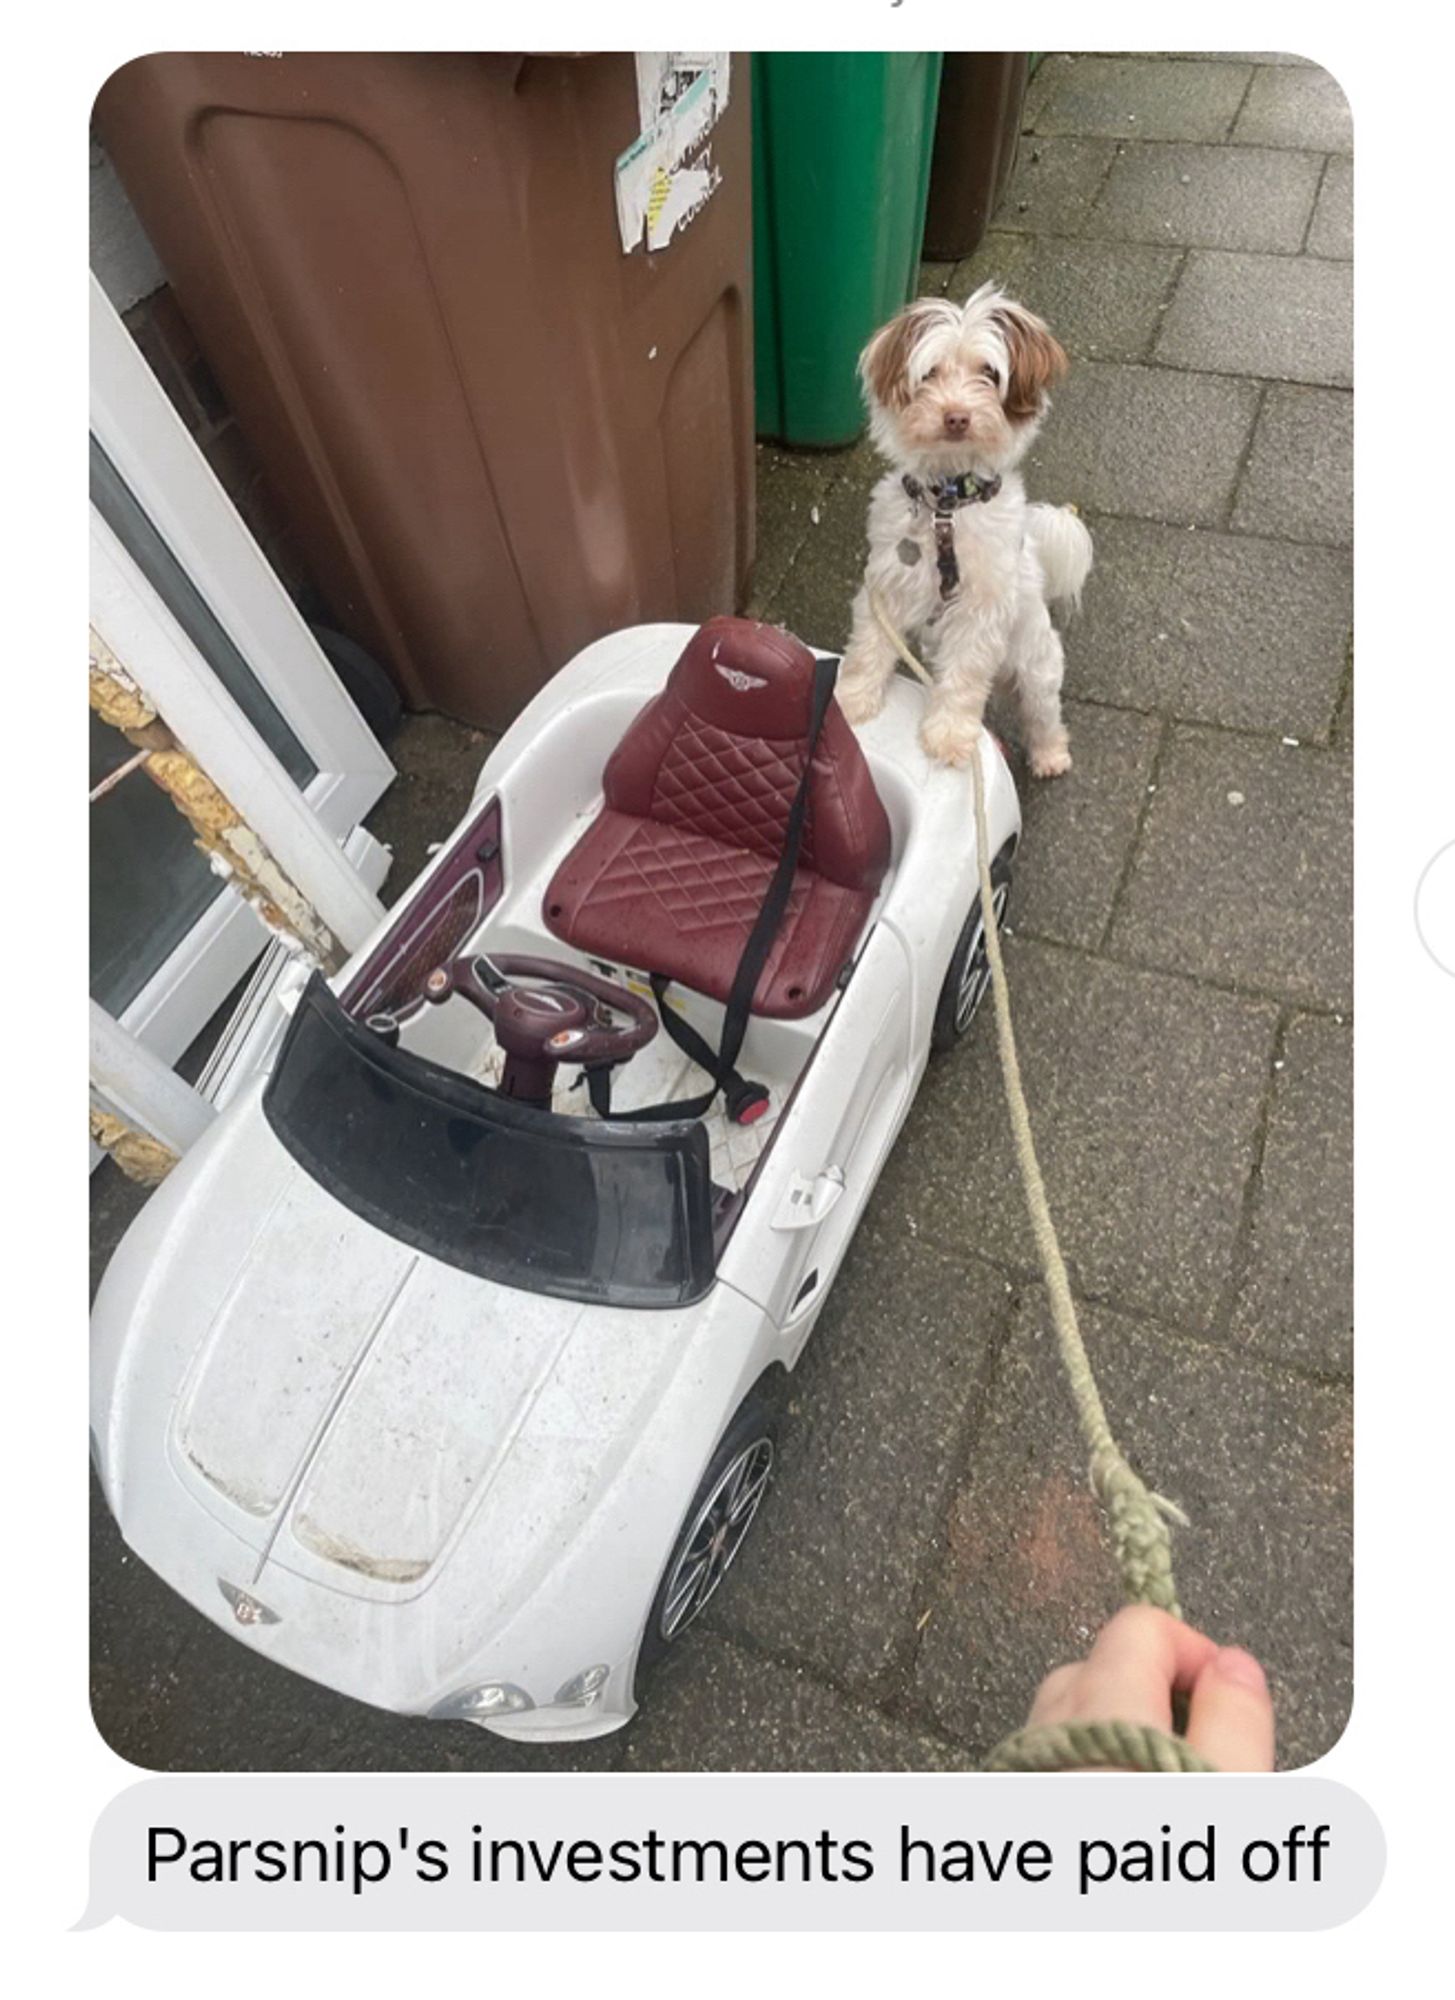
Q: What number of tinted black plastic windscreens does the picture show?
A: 1